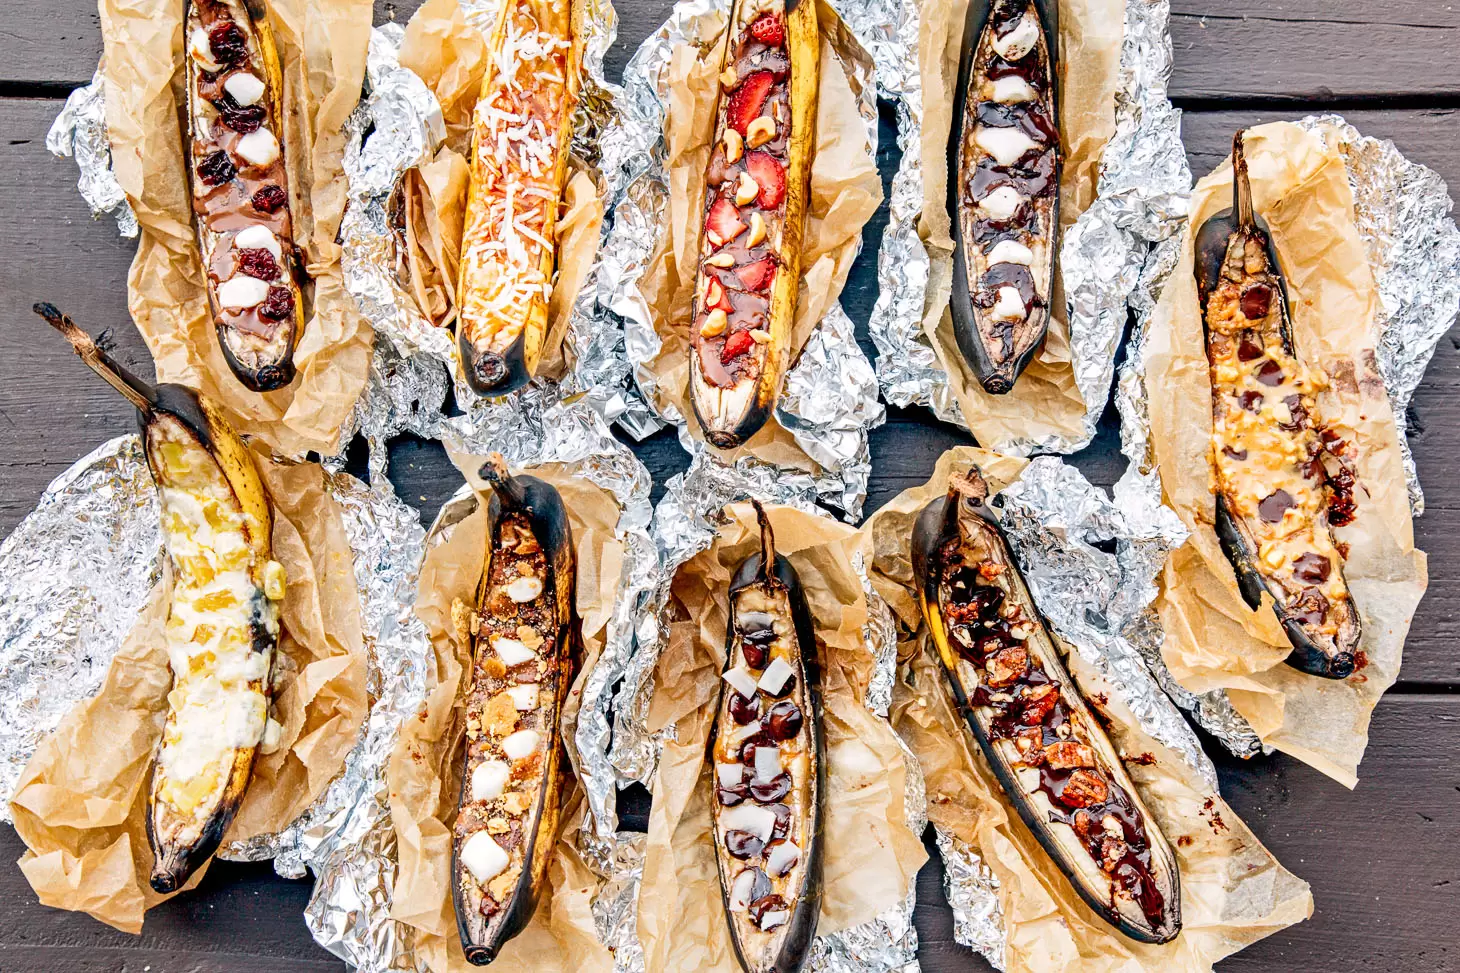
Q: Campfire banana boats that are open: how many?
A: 9